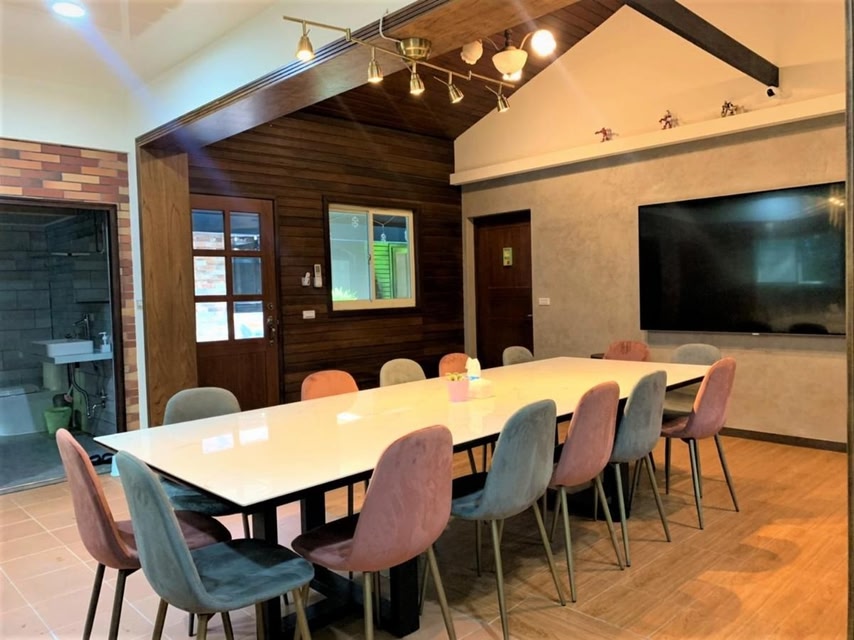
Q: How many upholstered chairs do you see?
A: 14